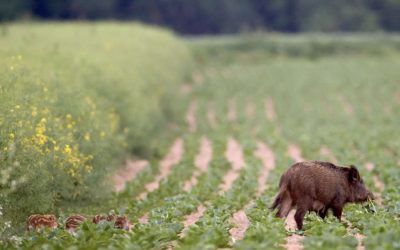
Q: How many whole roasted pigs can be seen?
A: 0